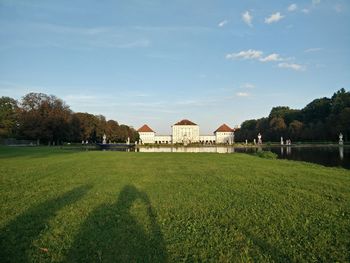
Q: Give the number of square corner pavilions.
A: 2